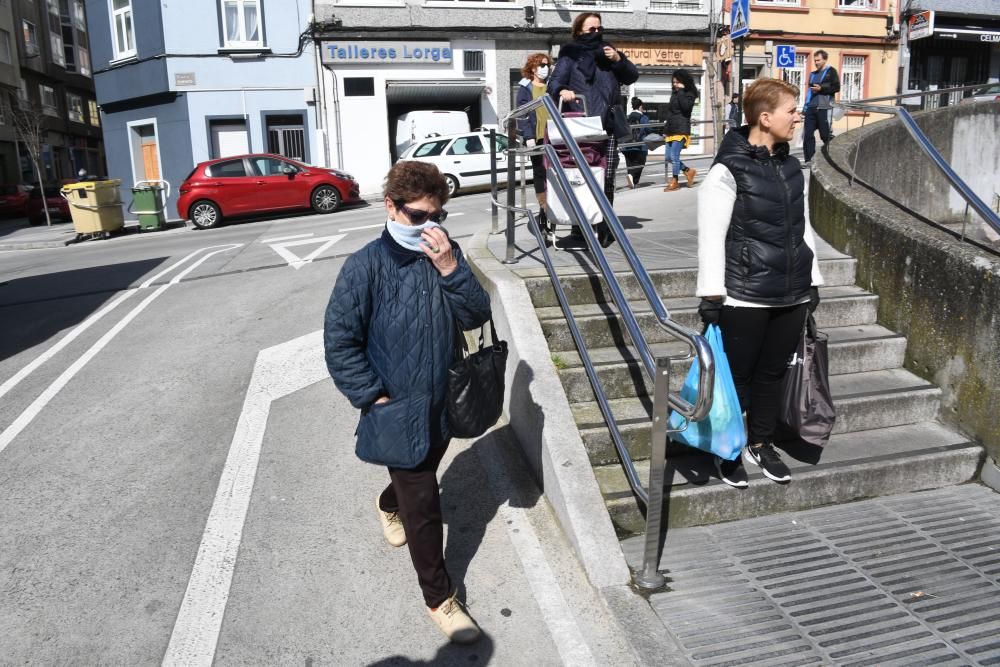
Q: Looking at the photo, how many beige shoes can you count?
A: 2